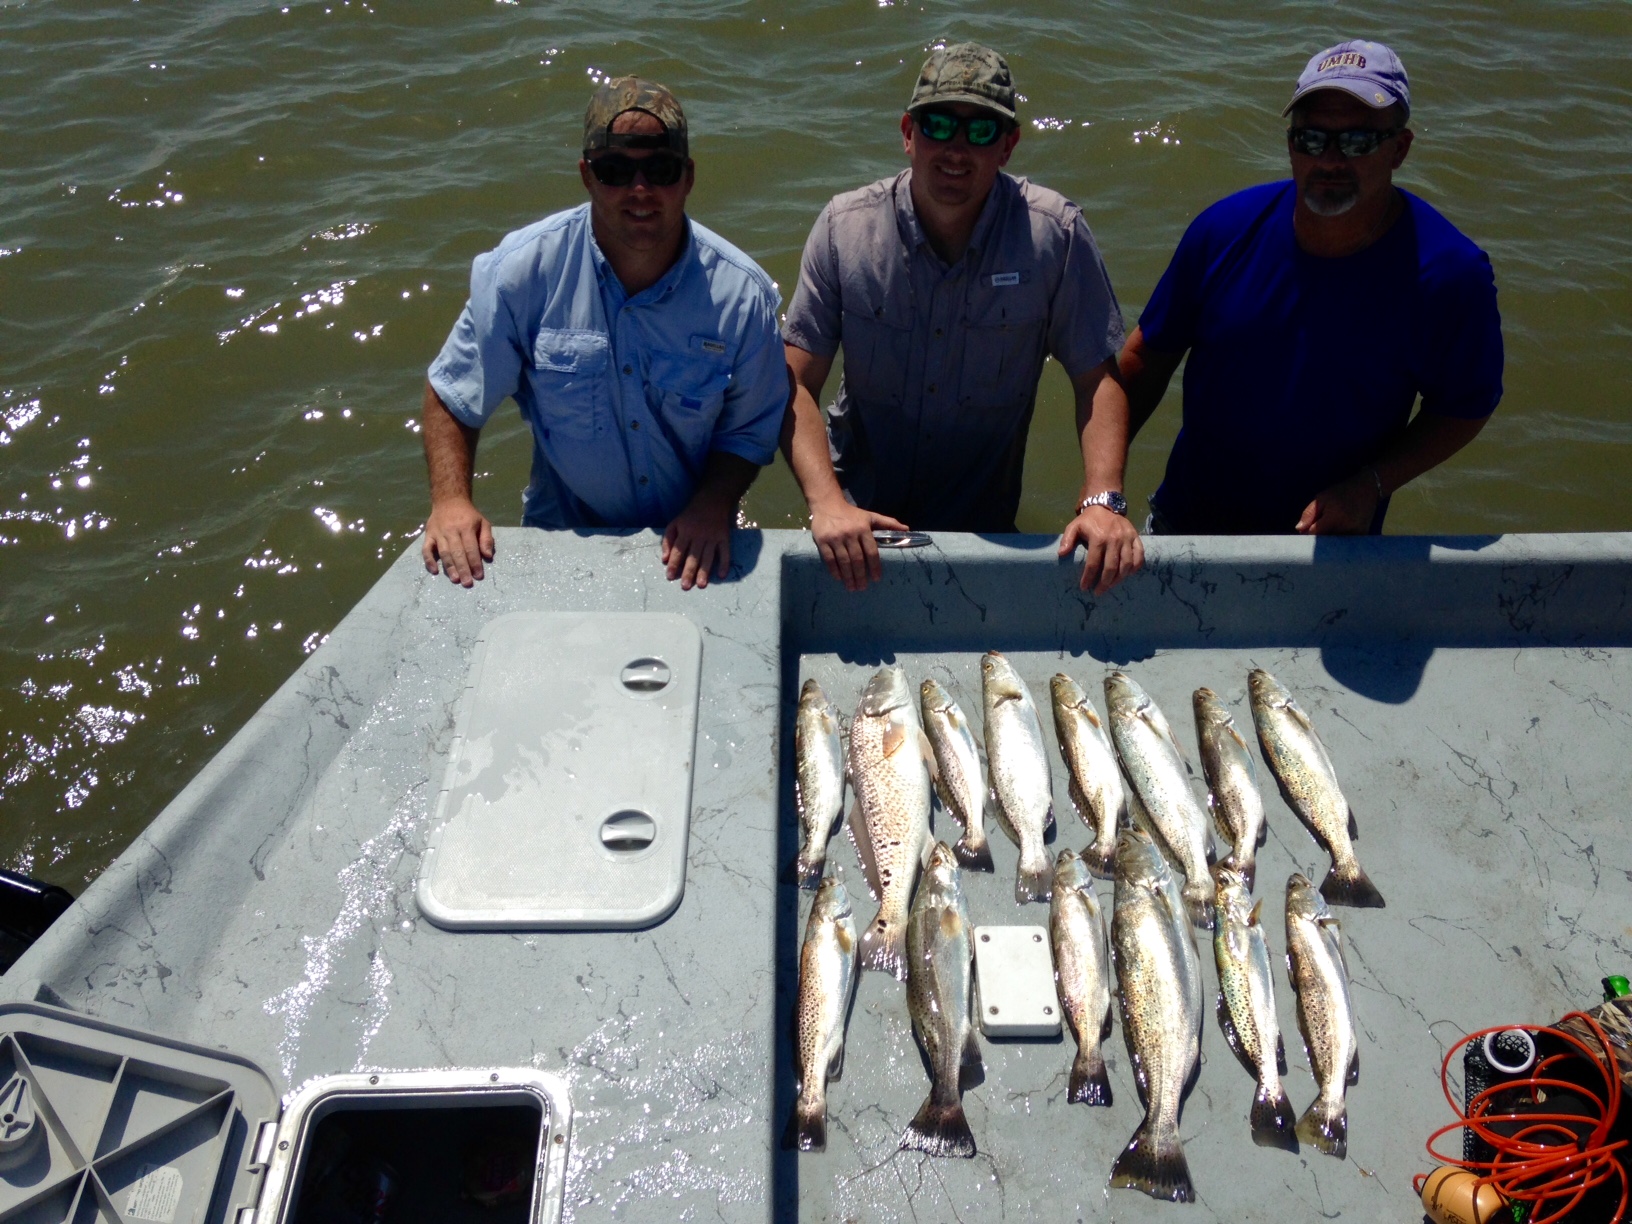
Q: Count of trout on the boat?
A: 13